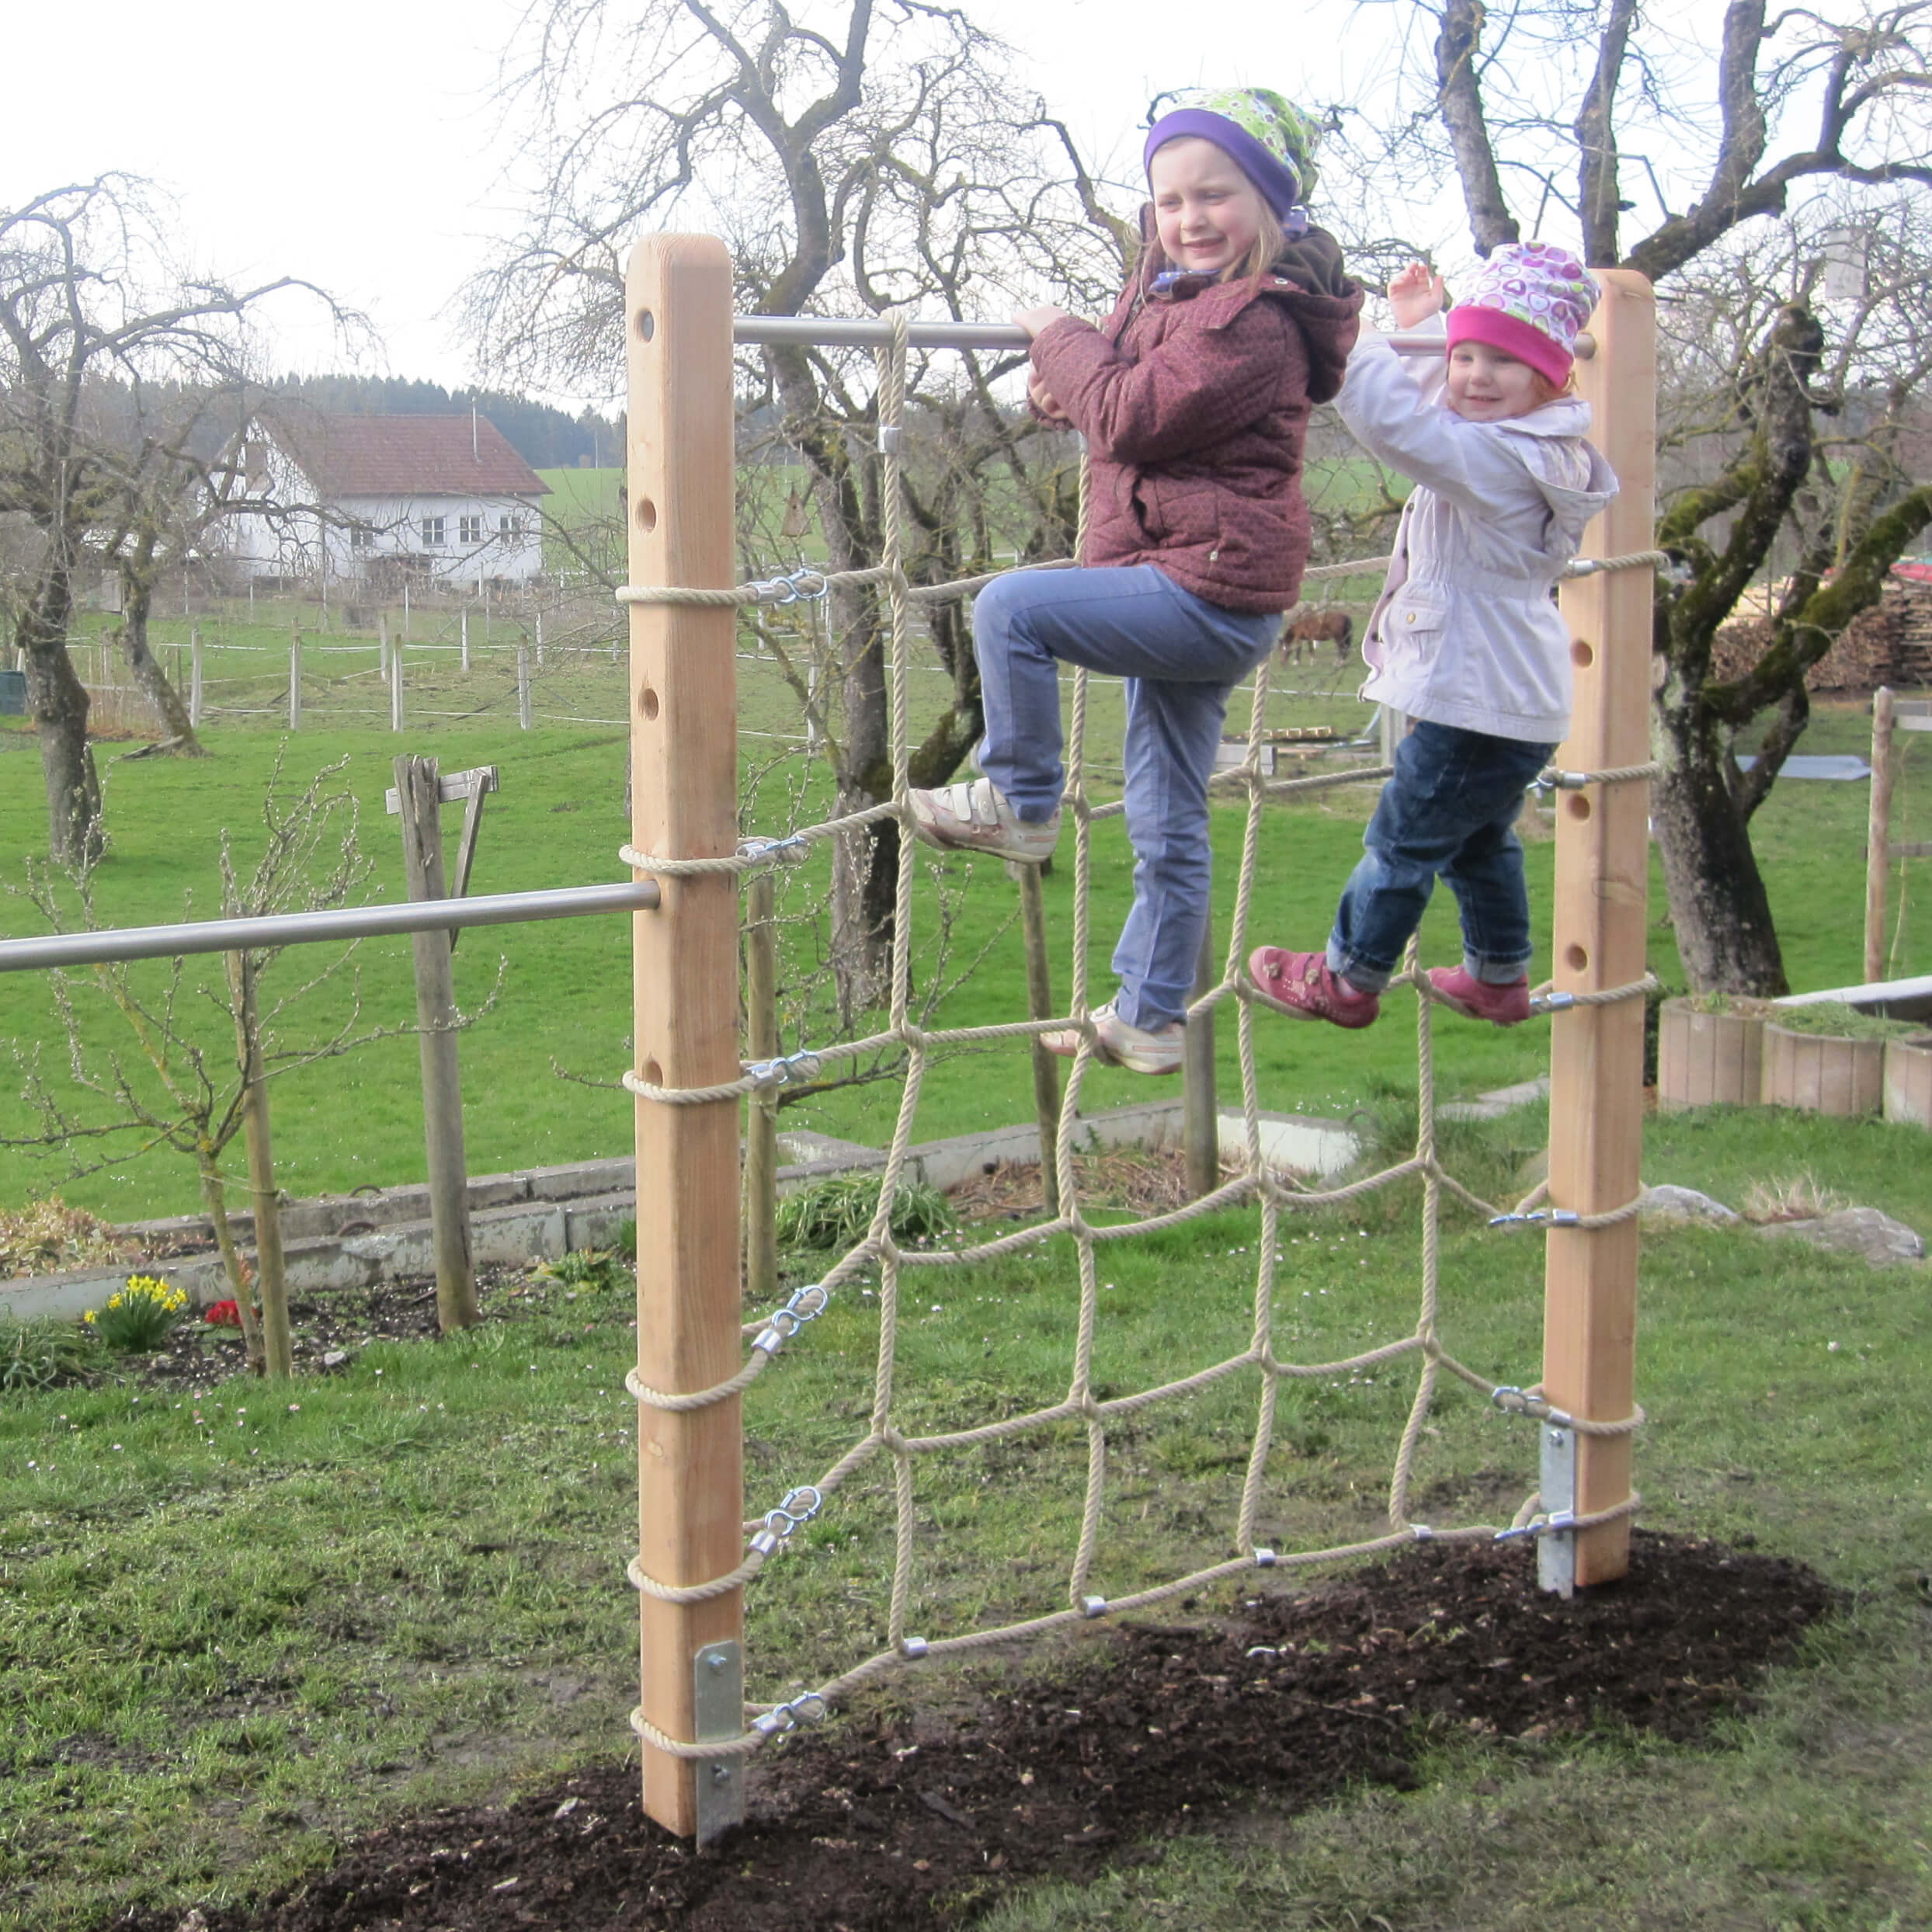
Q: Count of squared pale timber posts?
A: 2